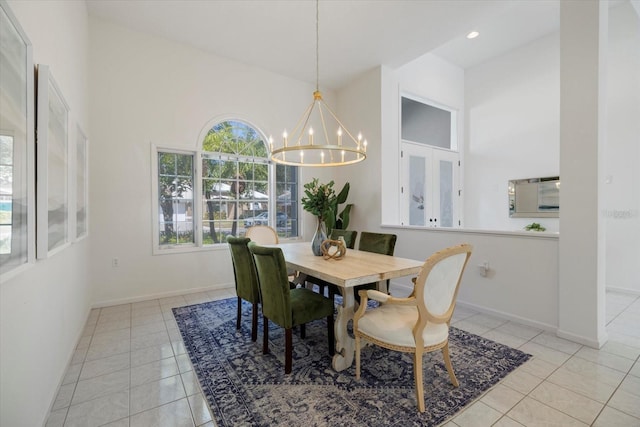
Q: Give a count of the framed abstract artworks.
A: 3